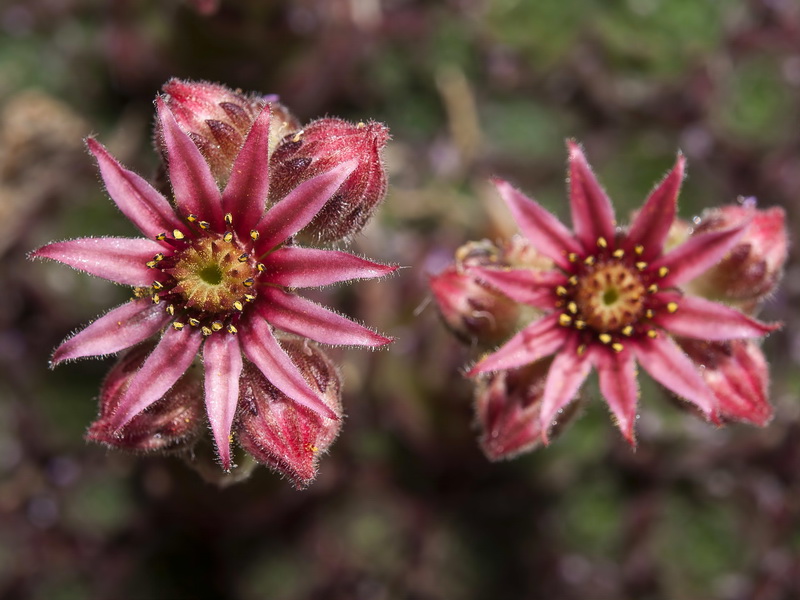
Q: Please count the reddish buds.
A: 8